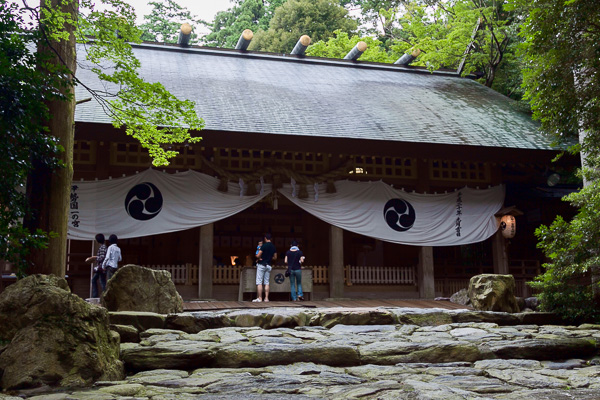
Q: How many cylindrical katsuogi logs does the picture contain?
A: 5